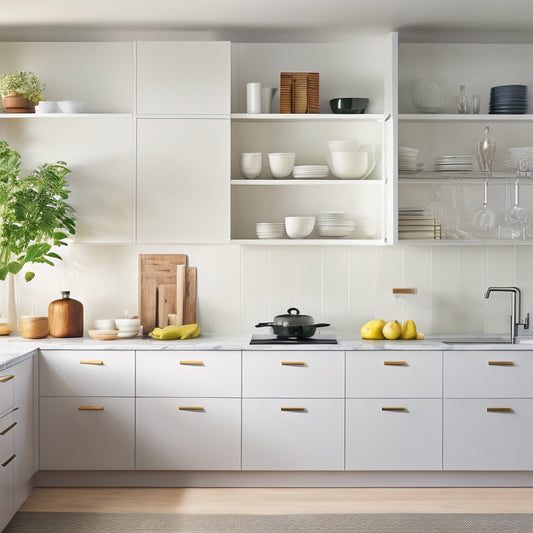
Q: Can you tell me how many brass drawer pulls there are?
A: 13